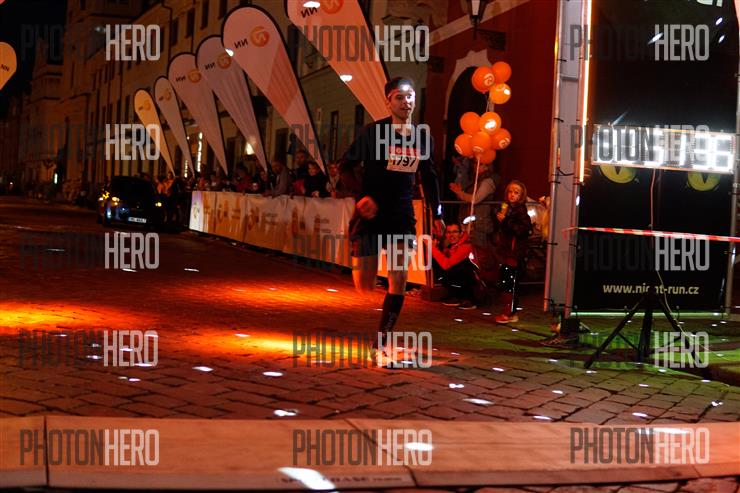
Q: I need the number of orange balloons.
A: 9